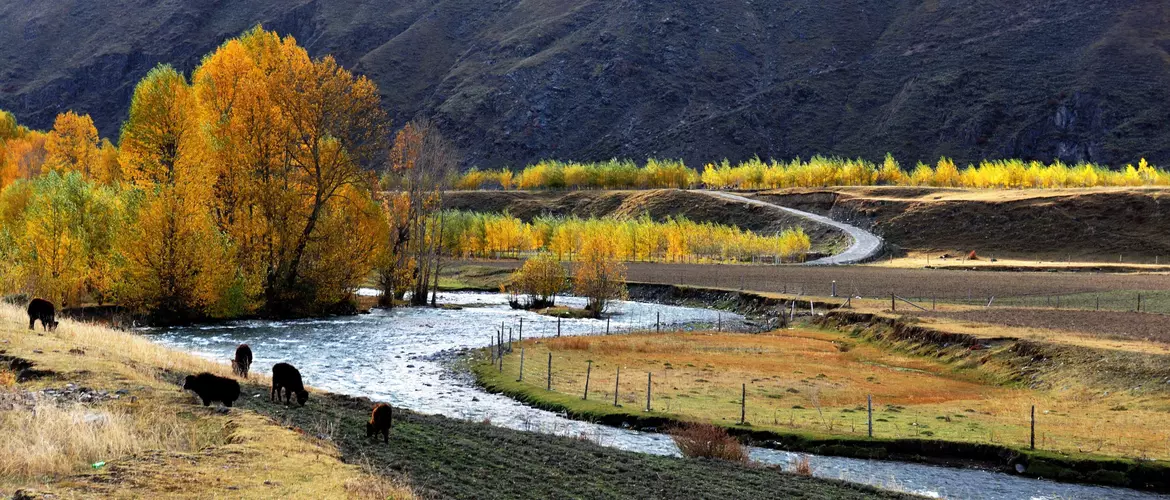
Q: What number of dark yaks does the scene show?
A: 5